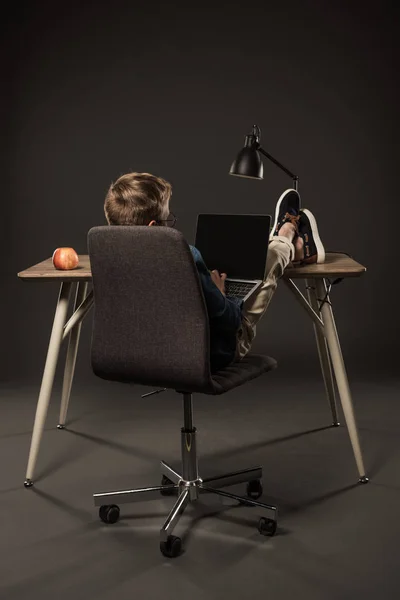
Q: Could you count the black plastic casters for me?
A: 5